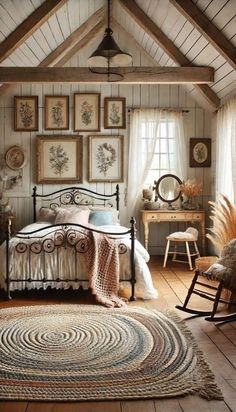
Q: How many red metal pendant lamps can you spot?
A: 0